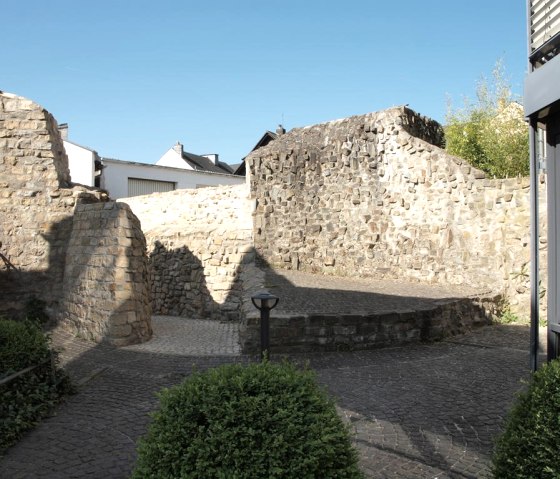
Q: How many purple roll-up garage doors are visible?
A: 0